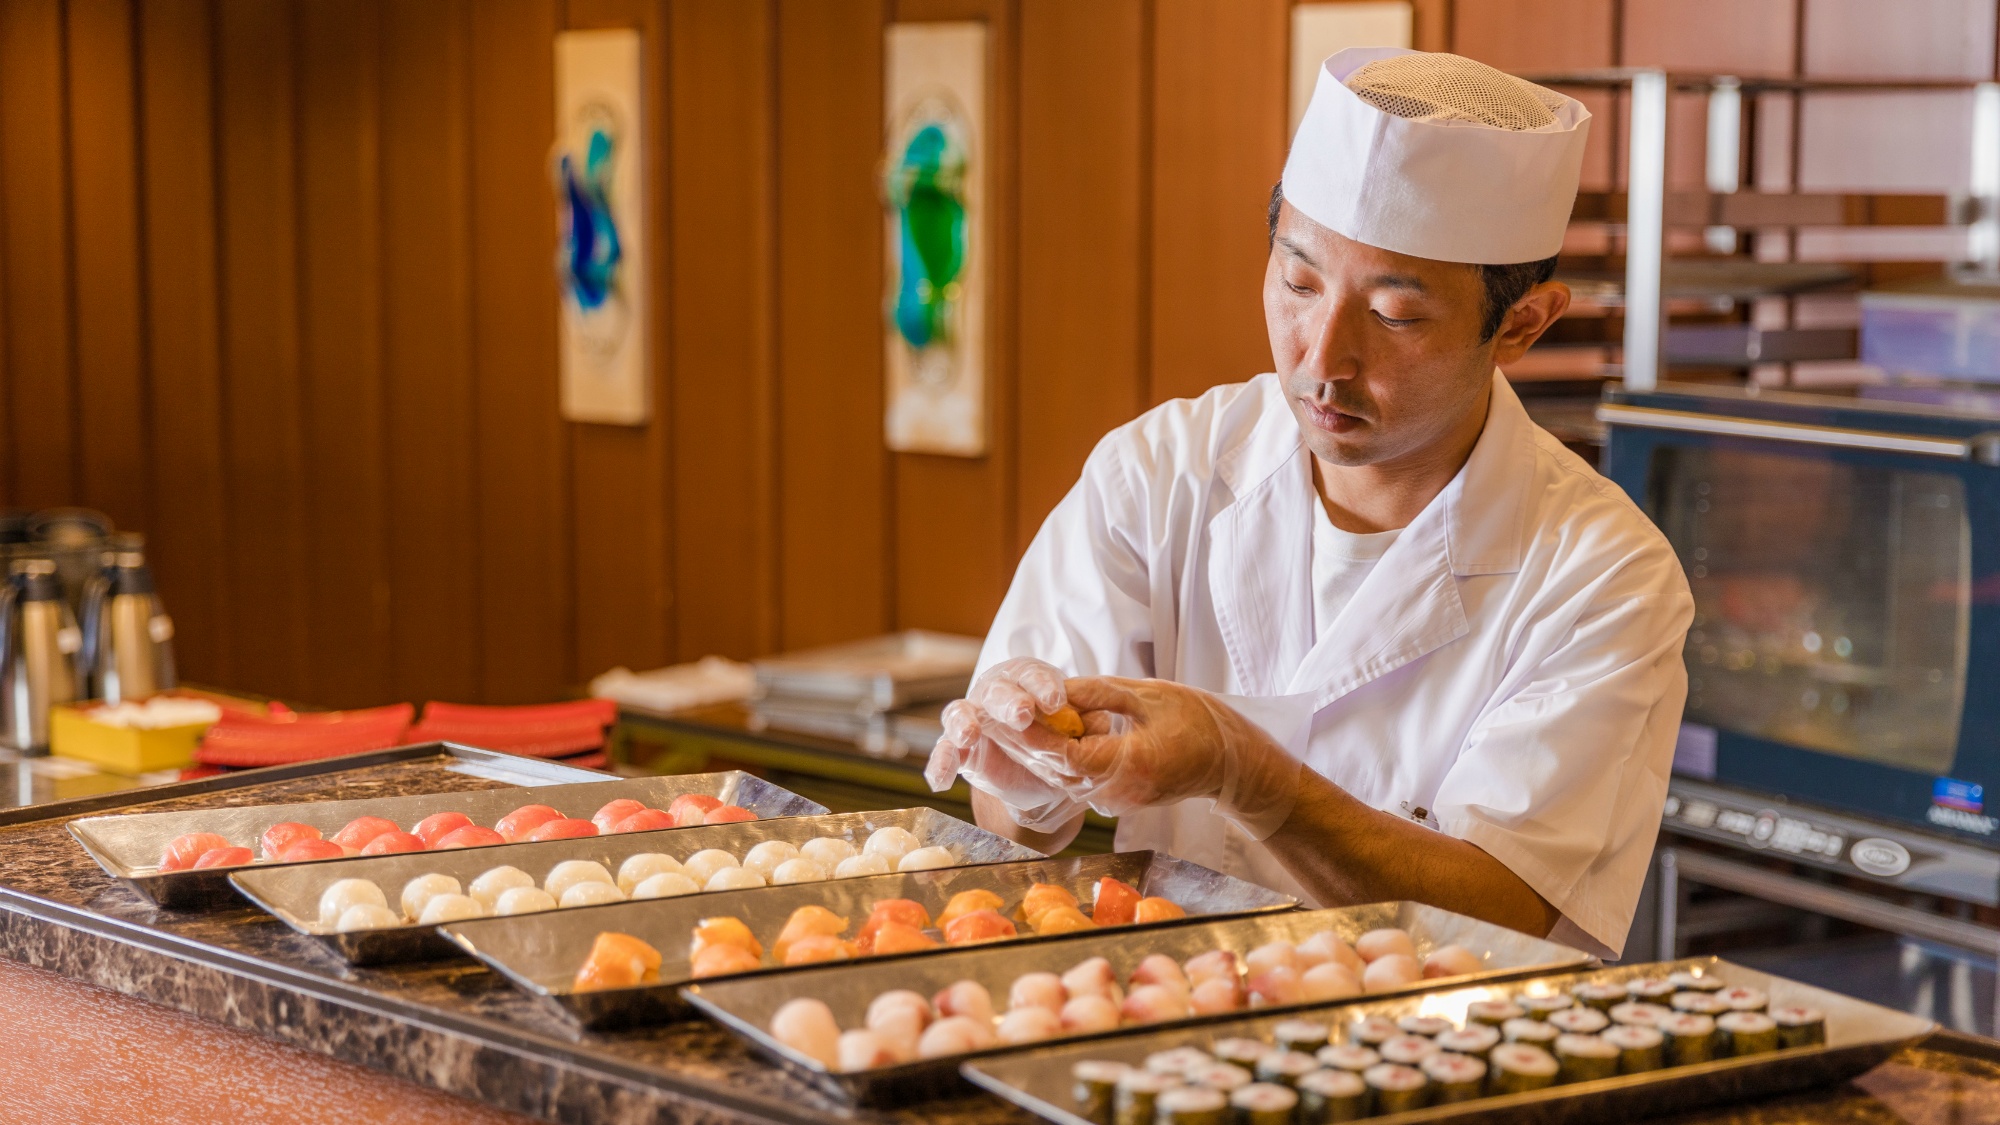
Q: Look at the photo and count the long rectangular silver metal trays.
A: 5